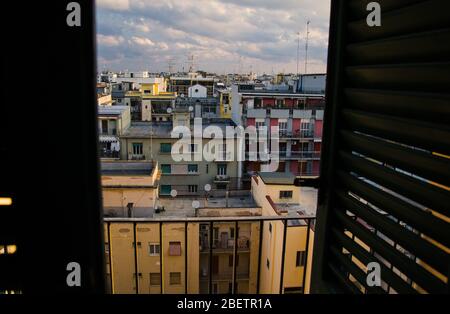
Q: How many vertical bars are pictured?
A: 9